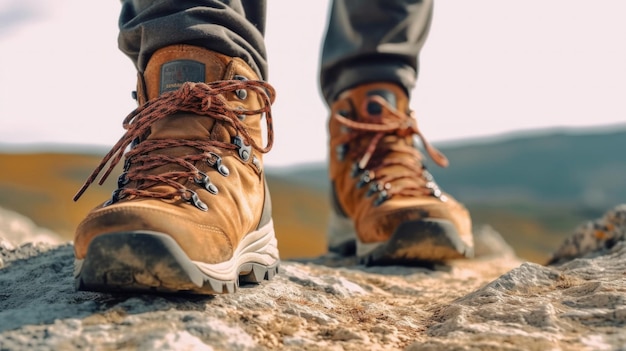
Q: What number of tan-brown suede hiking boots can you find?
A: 2